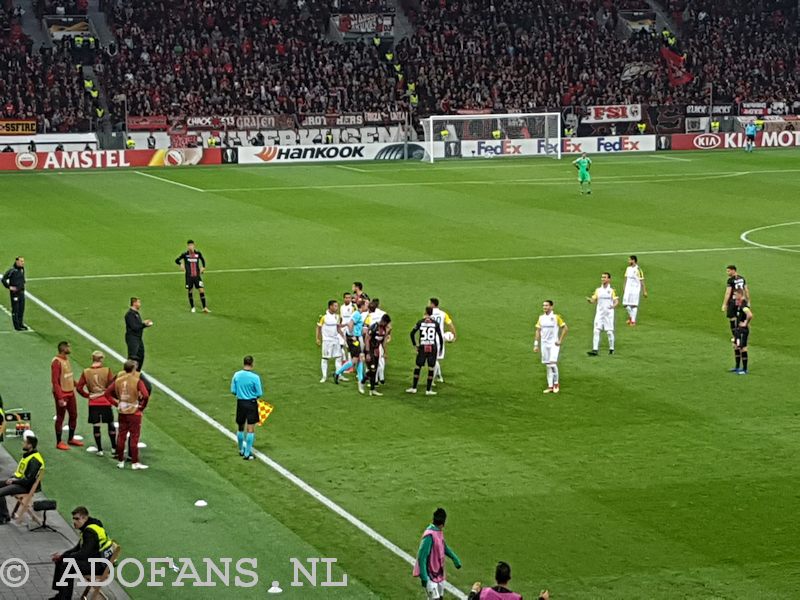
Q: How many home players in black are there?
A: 6